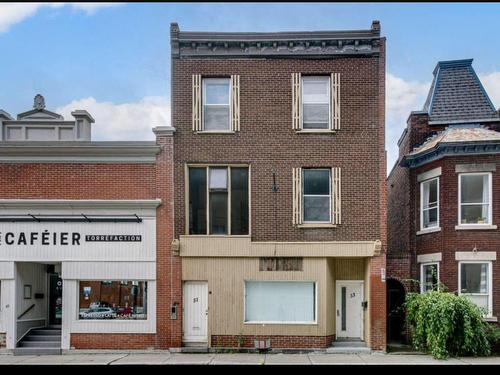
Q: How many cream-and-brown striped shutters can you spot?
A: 6